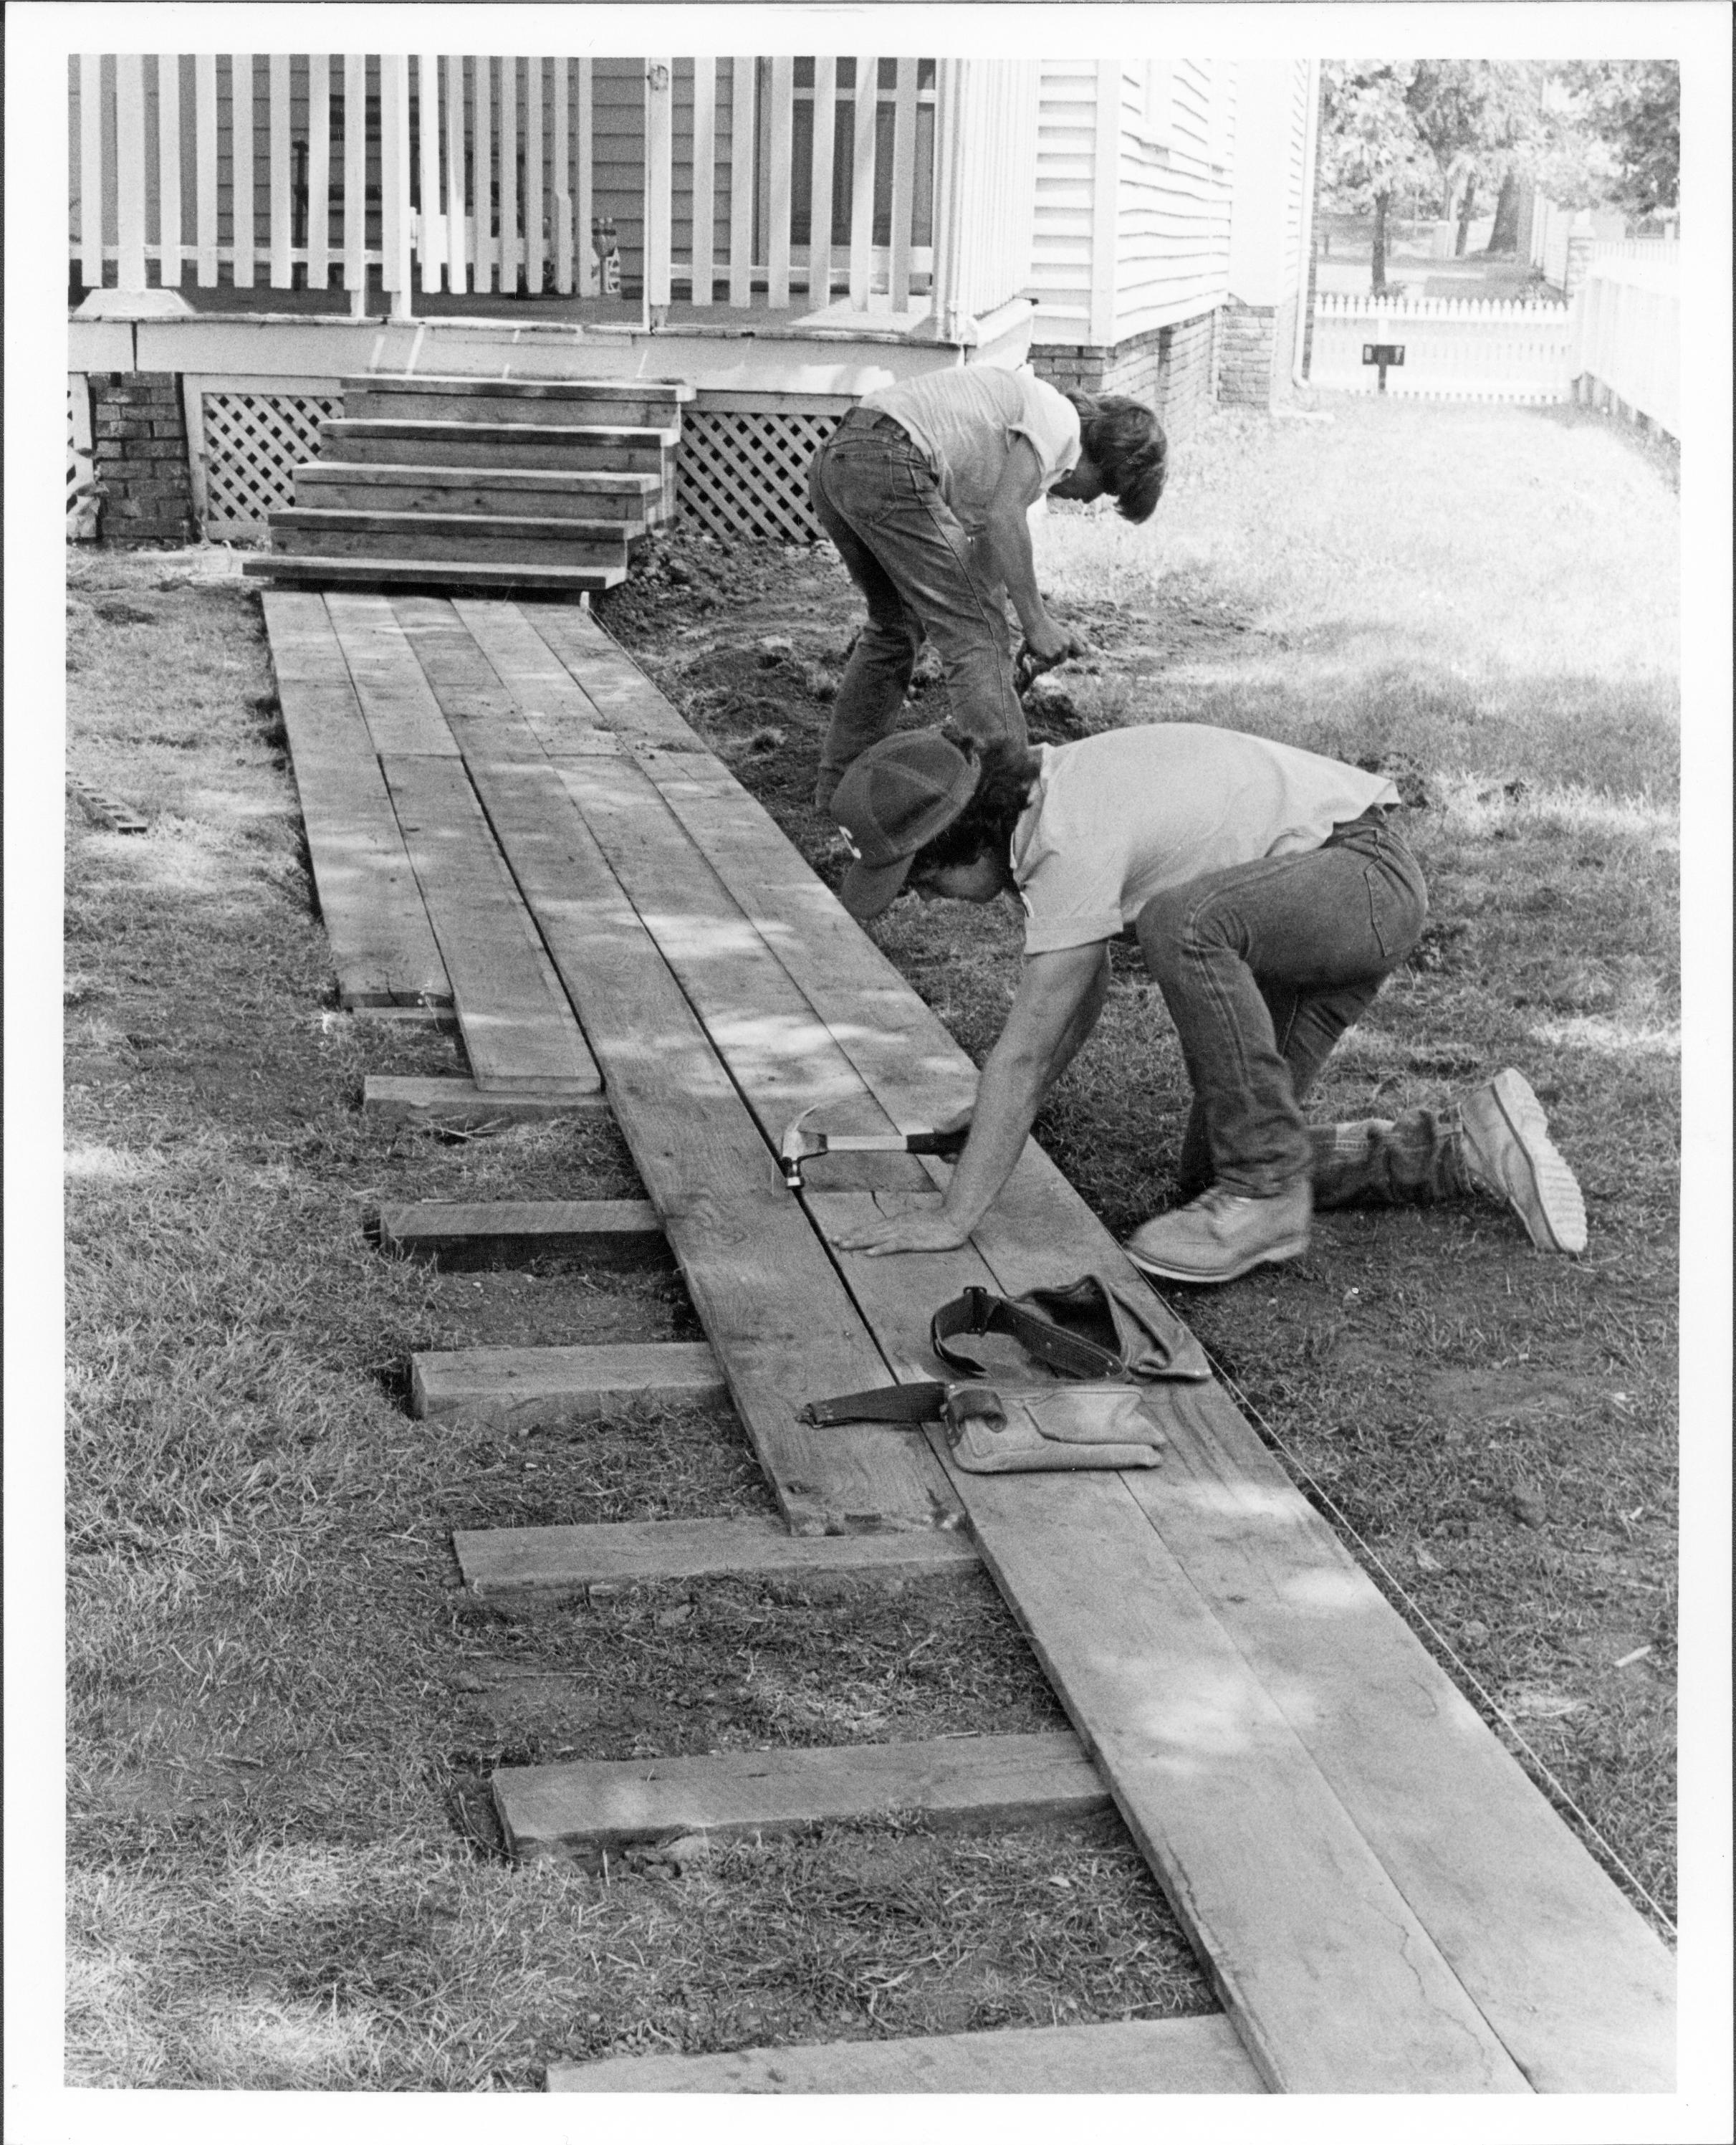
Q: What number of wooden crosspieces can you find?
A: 7